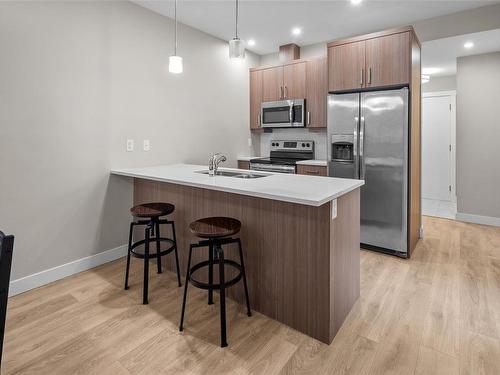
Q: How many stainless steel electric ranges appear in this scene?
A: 1